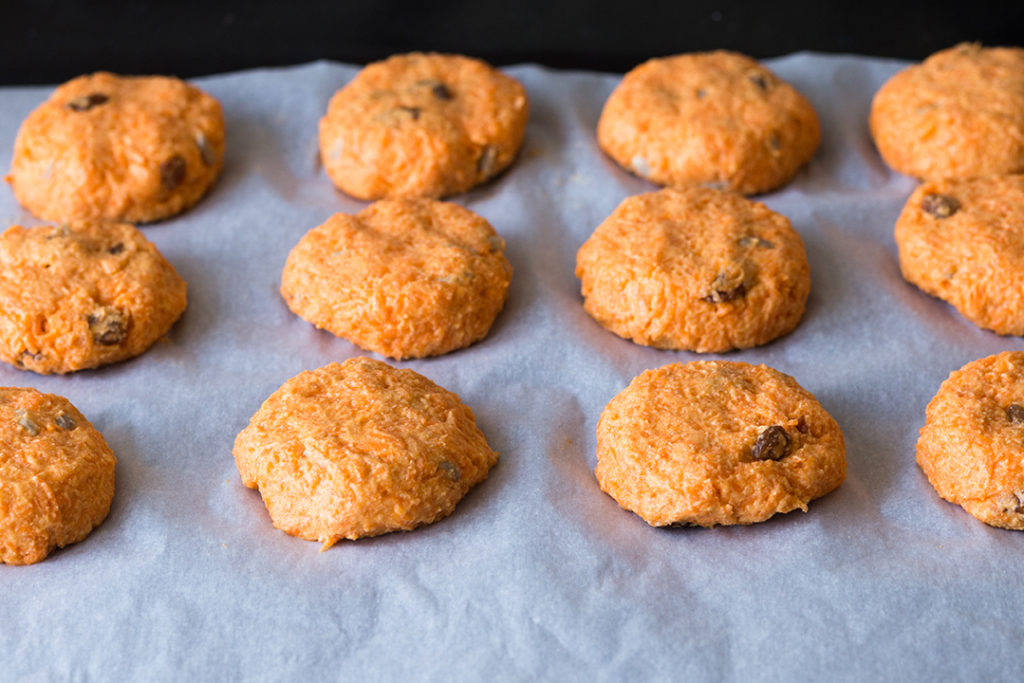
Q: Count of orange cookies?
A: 12